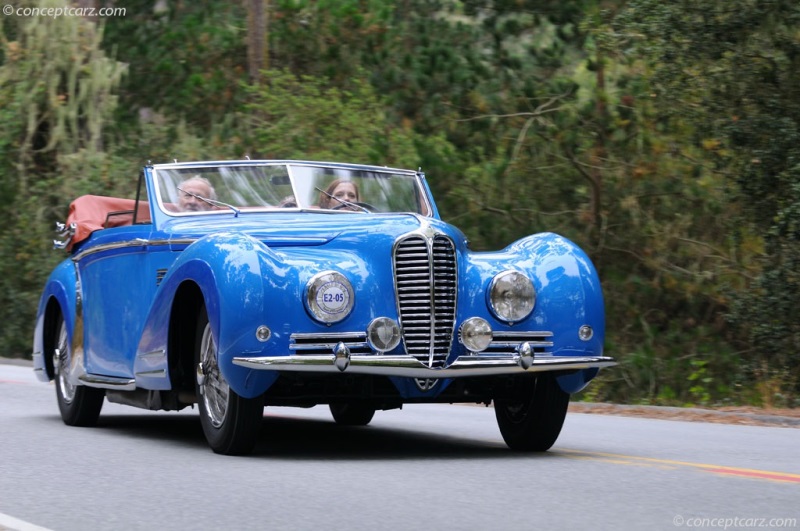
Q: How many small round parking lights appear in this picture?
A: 2